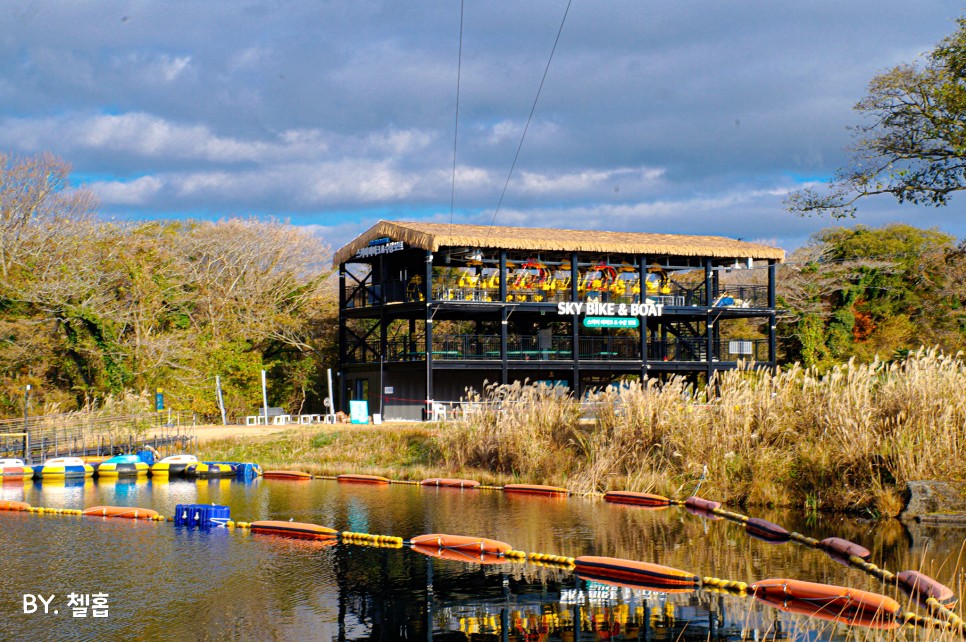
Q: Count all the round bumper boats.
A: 5